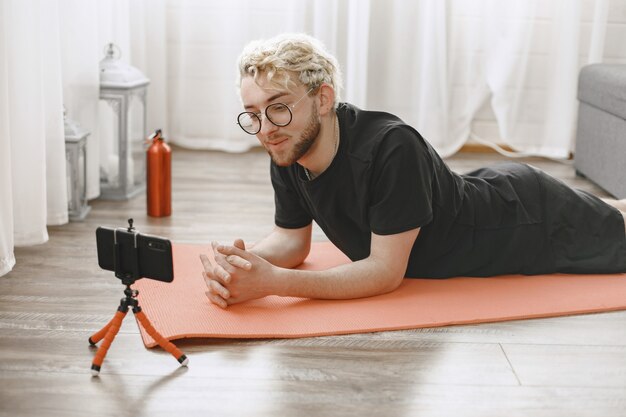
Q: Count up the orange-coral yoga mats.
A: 1